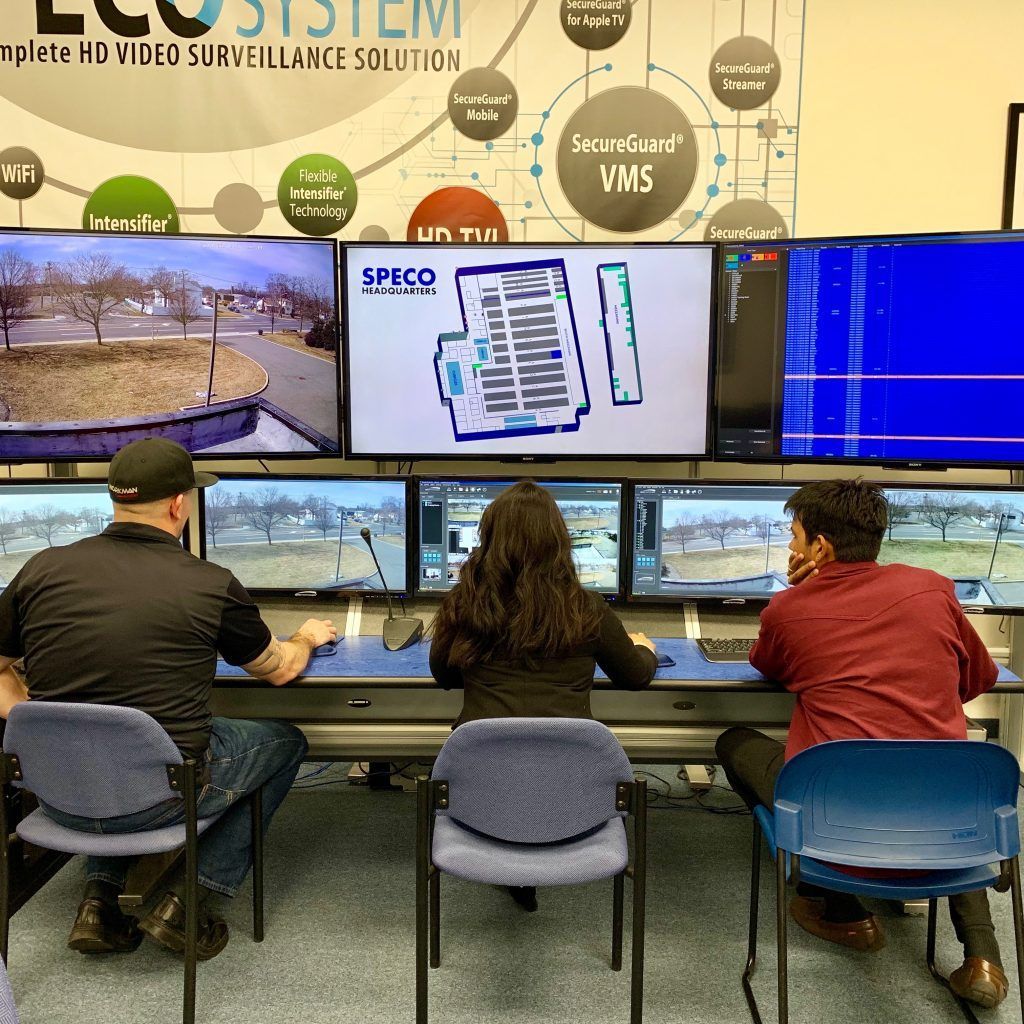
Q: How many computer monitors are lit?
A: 8